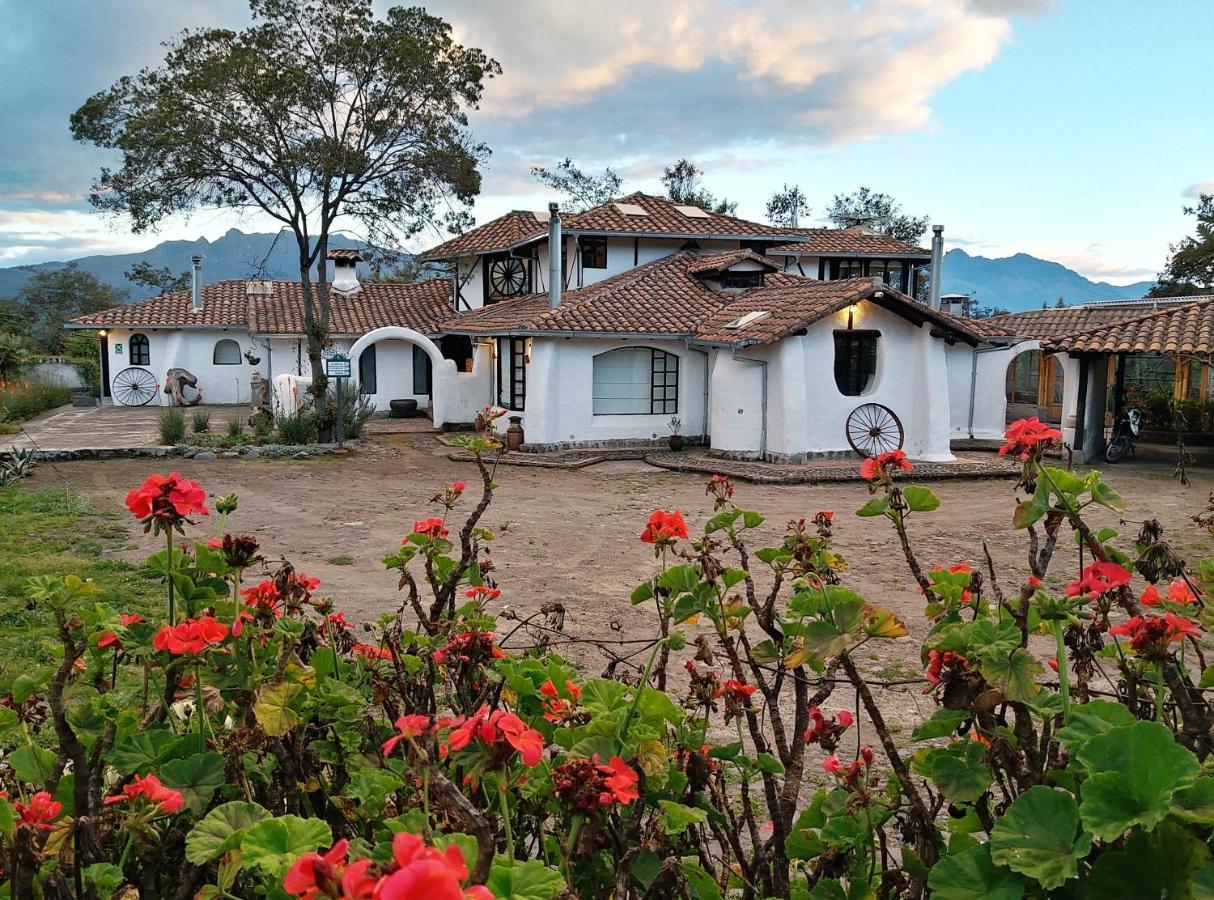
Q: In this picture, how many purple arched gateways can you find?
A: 0